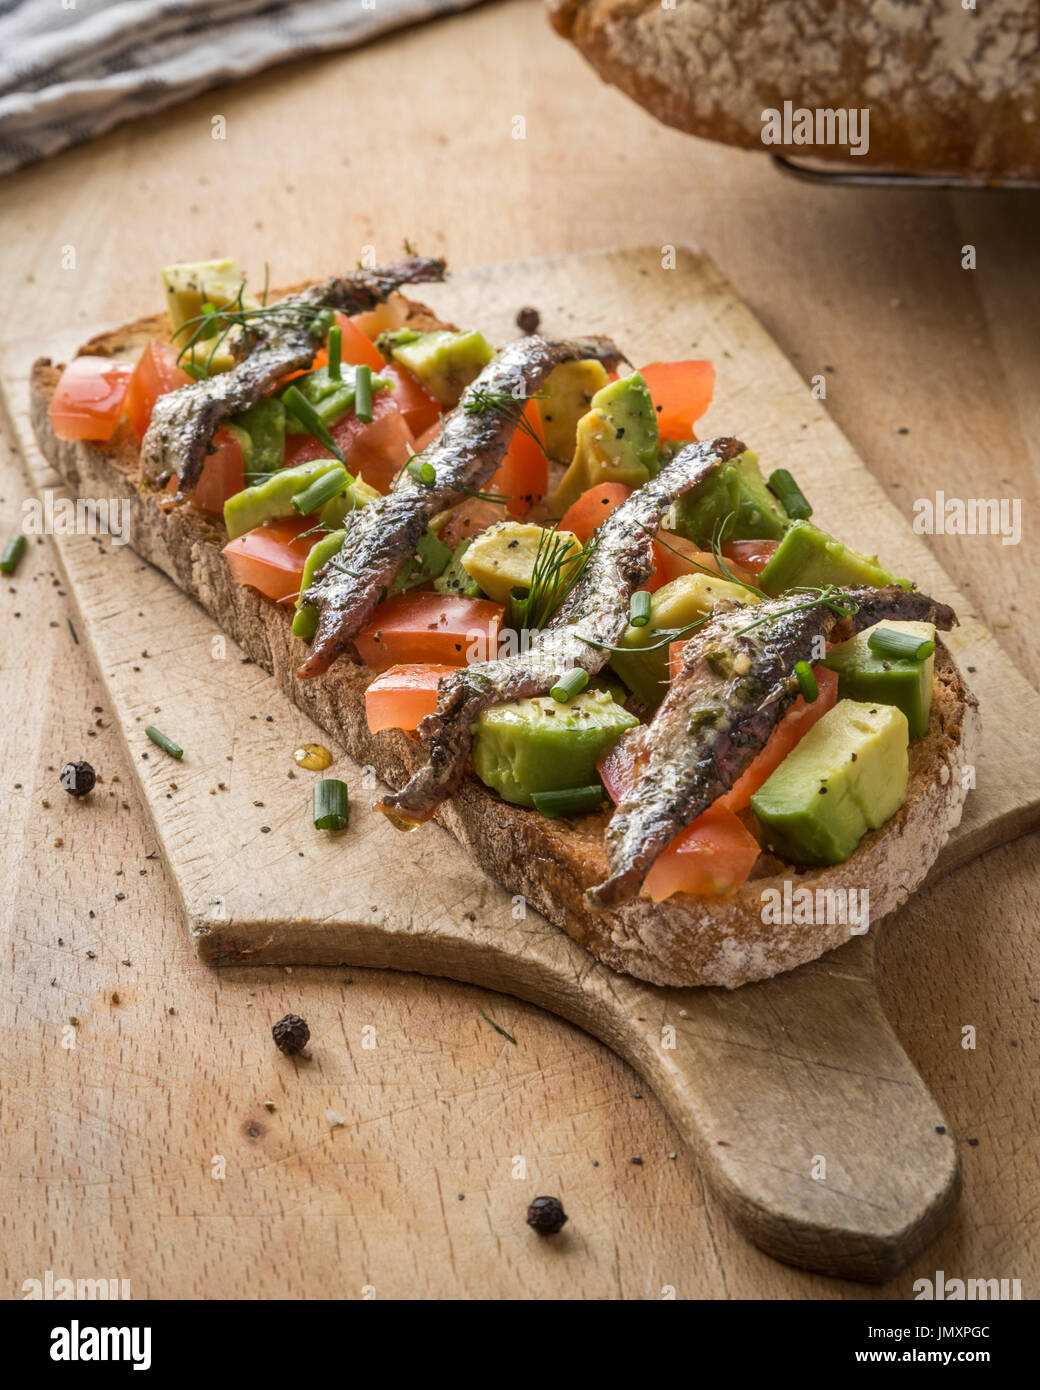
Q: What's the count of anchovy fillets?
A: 4